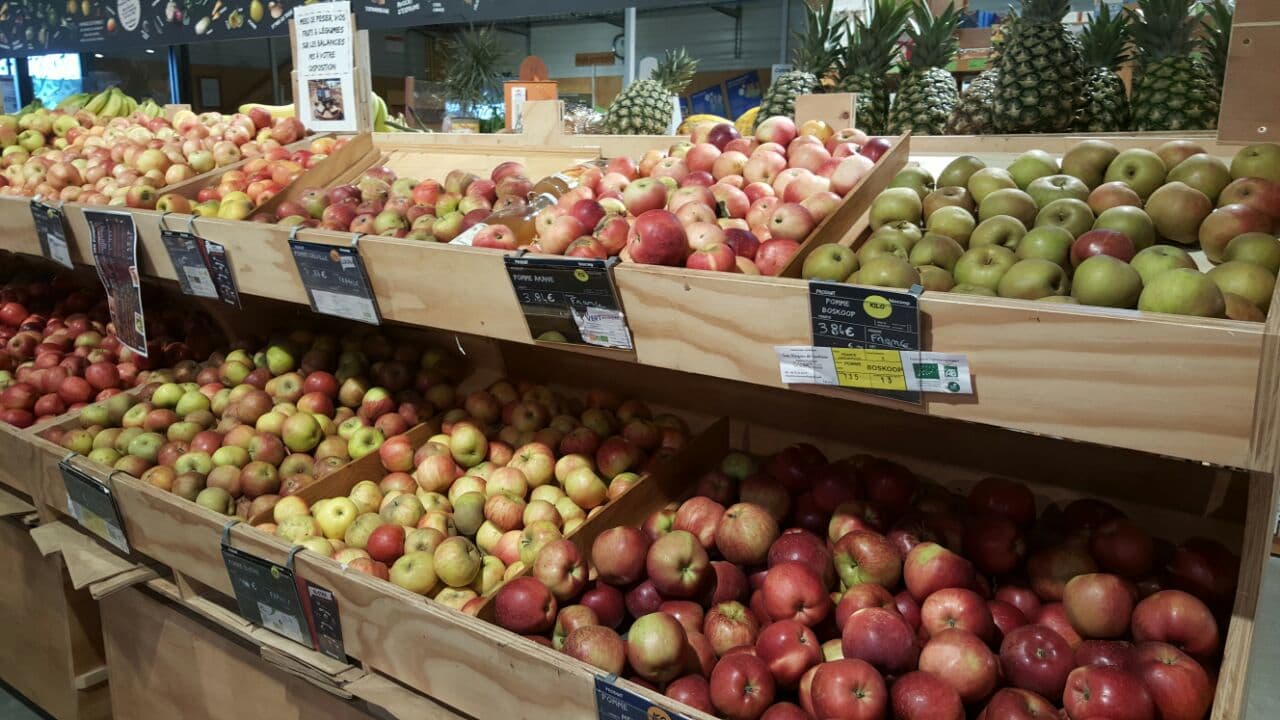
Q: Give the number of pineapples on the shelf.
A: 9